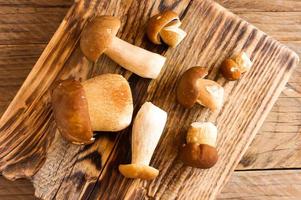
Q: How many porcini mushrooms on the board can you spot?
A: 7